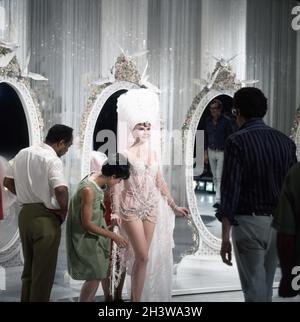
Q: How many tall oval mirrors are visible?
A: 3